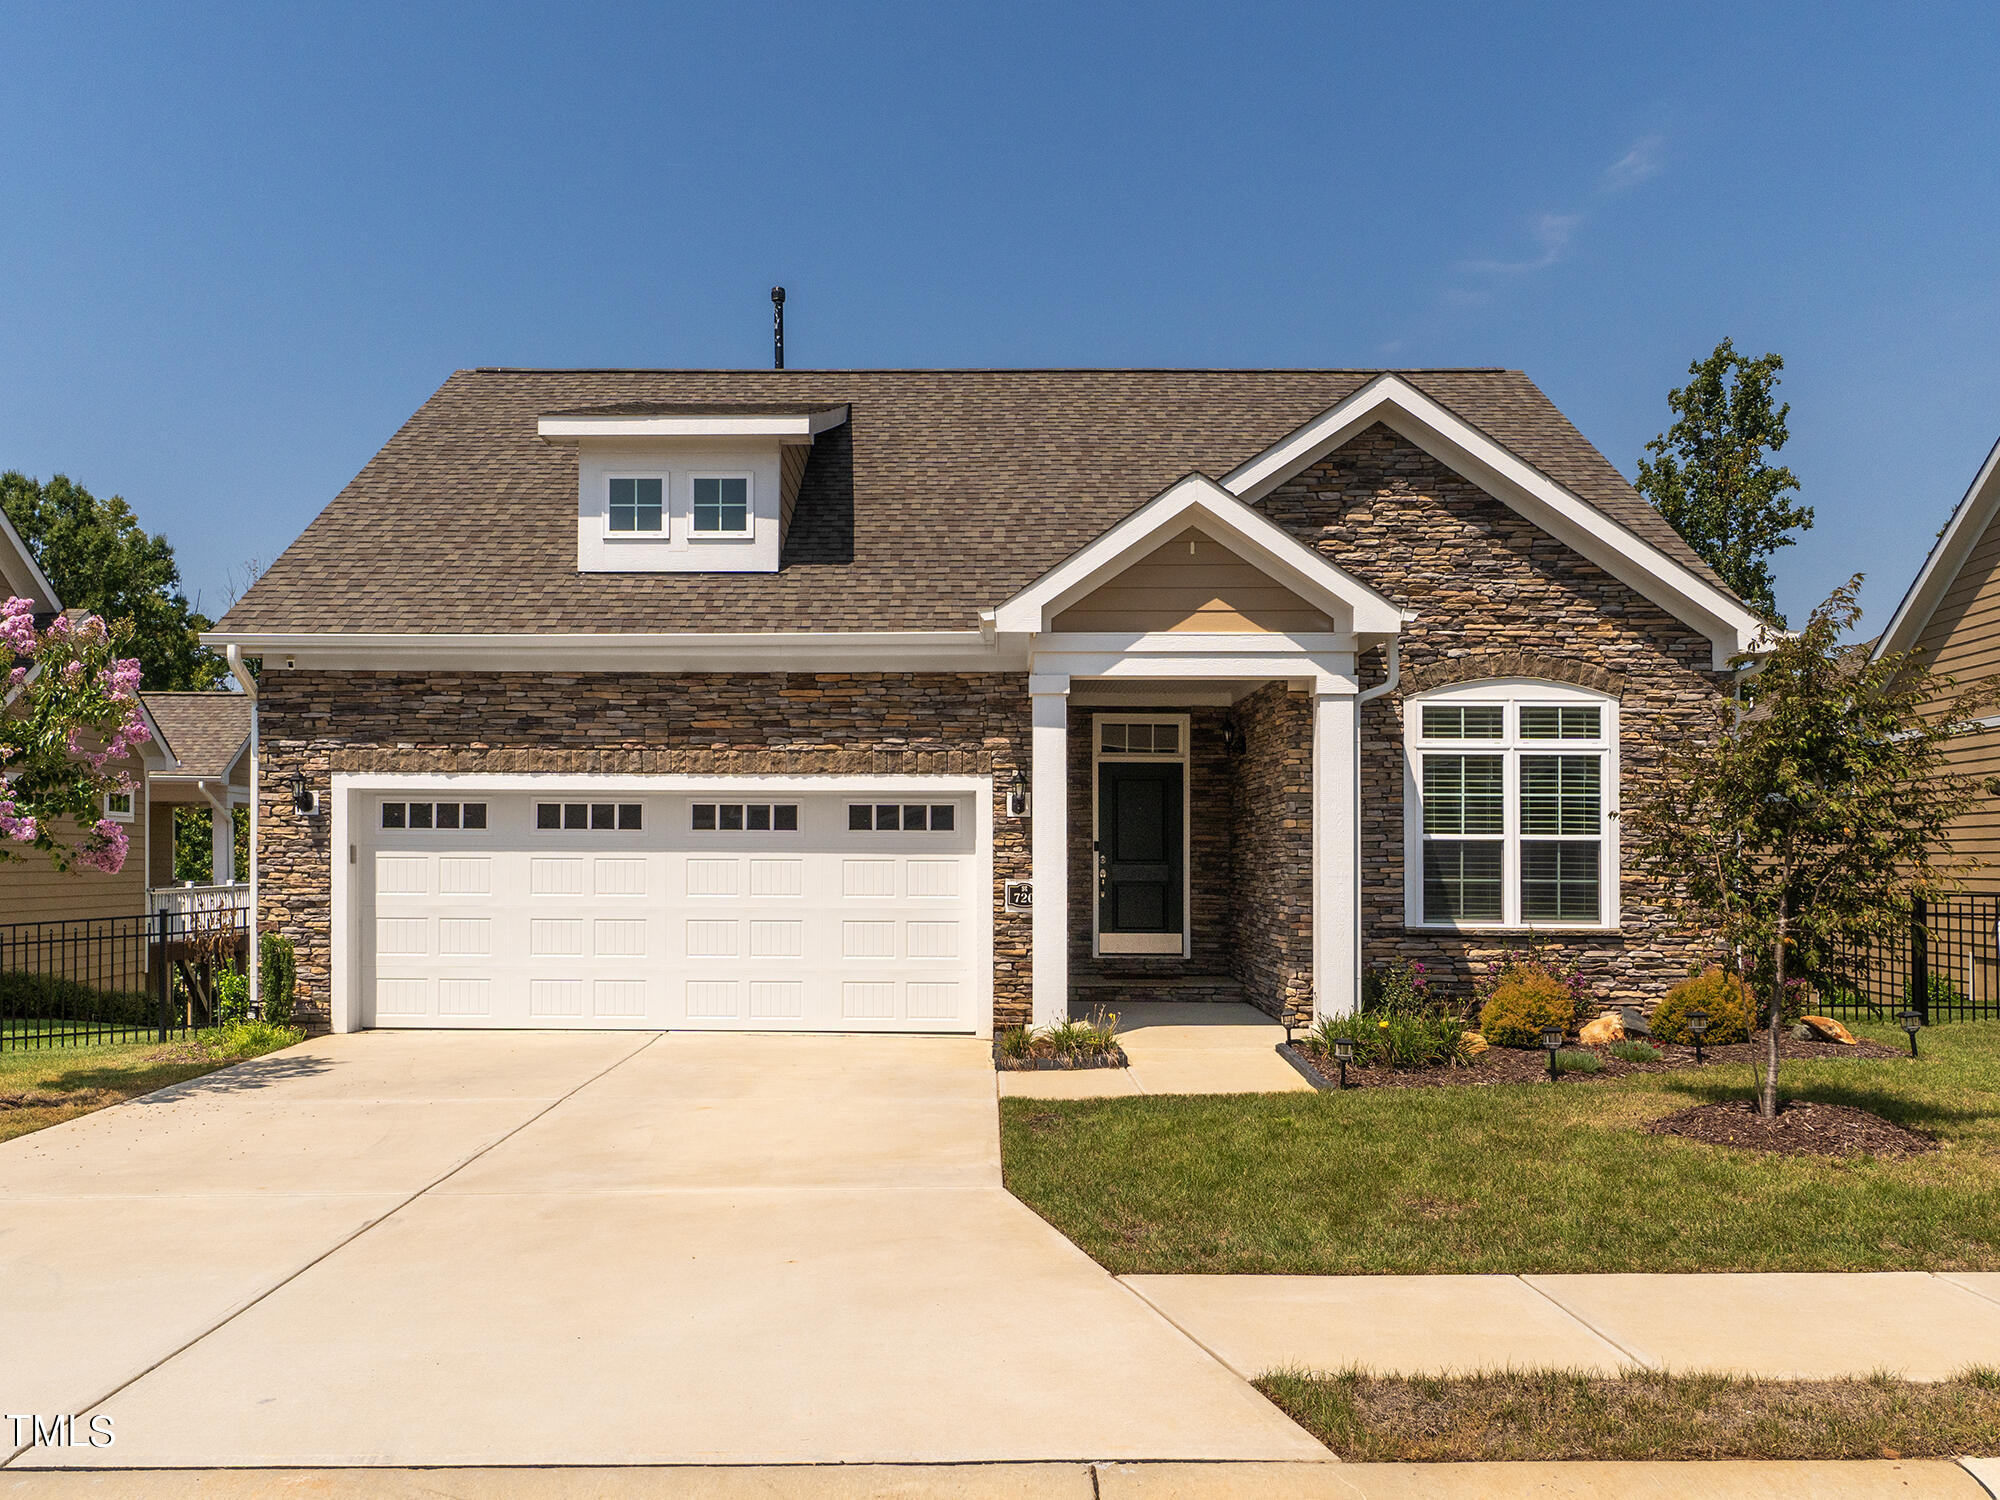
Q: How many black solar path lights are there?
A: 5